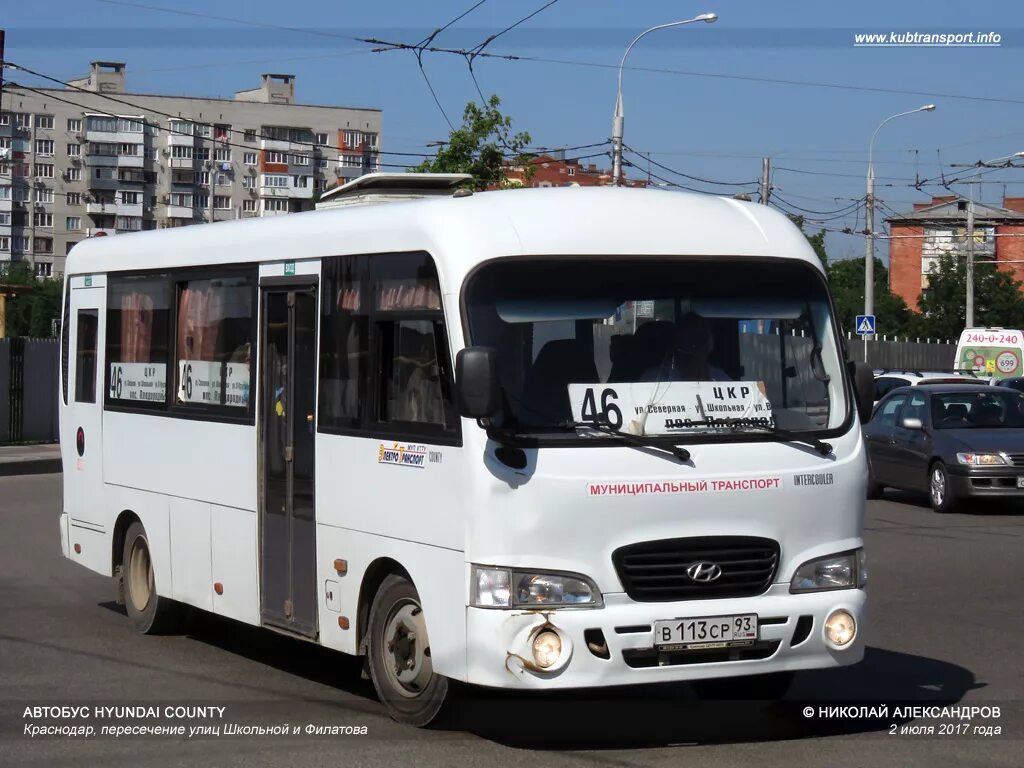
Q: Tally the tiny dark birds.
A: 0